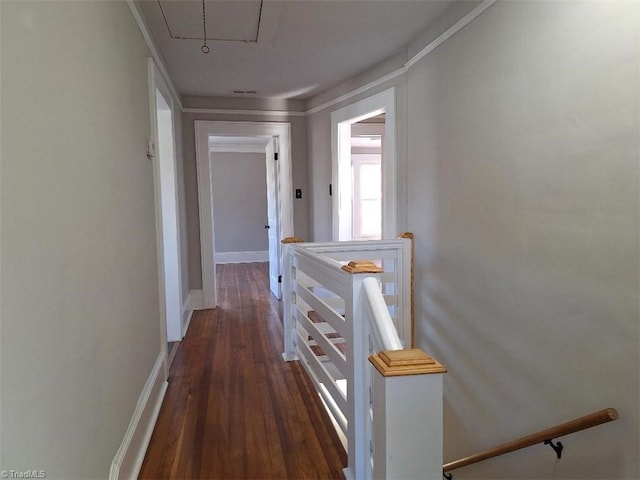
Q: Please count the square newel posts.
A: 4